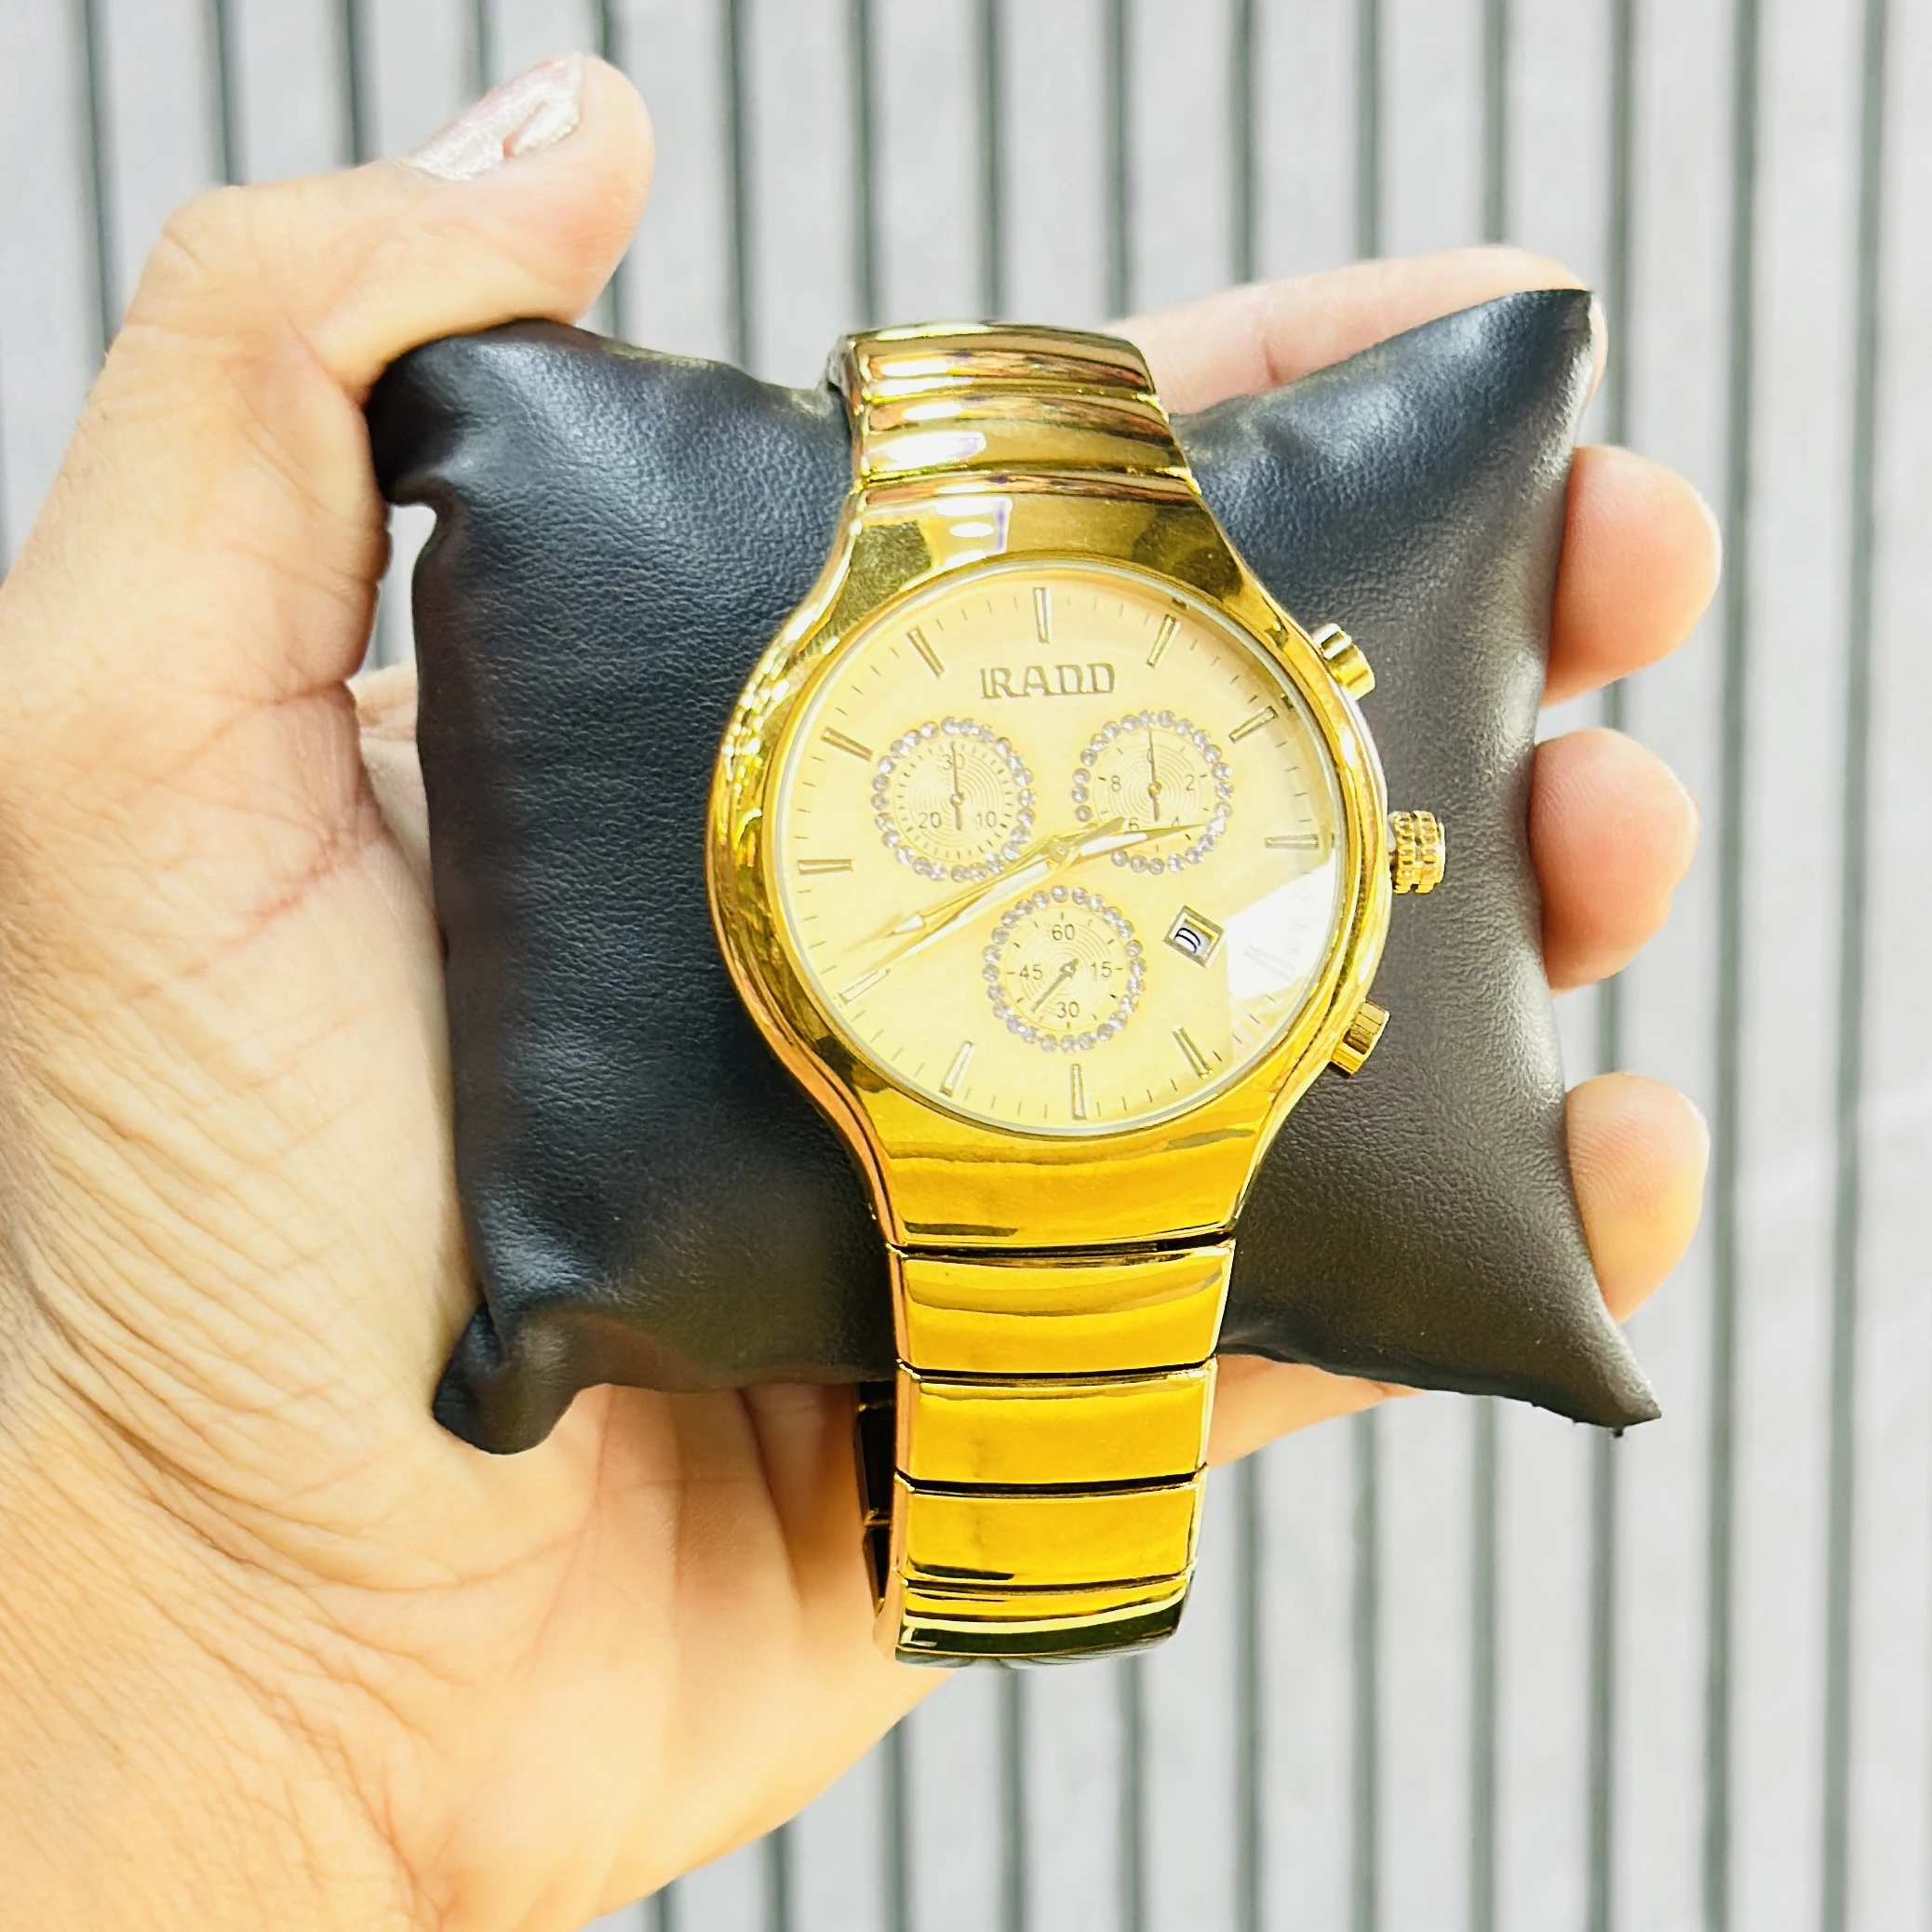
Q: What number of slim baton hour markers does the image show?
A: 12